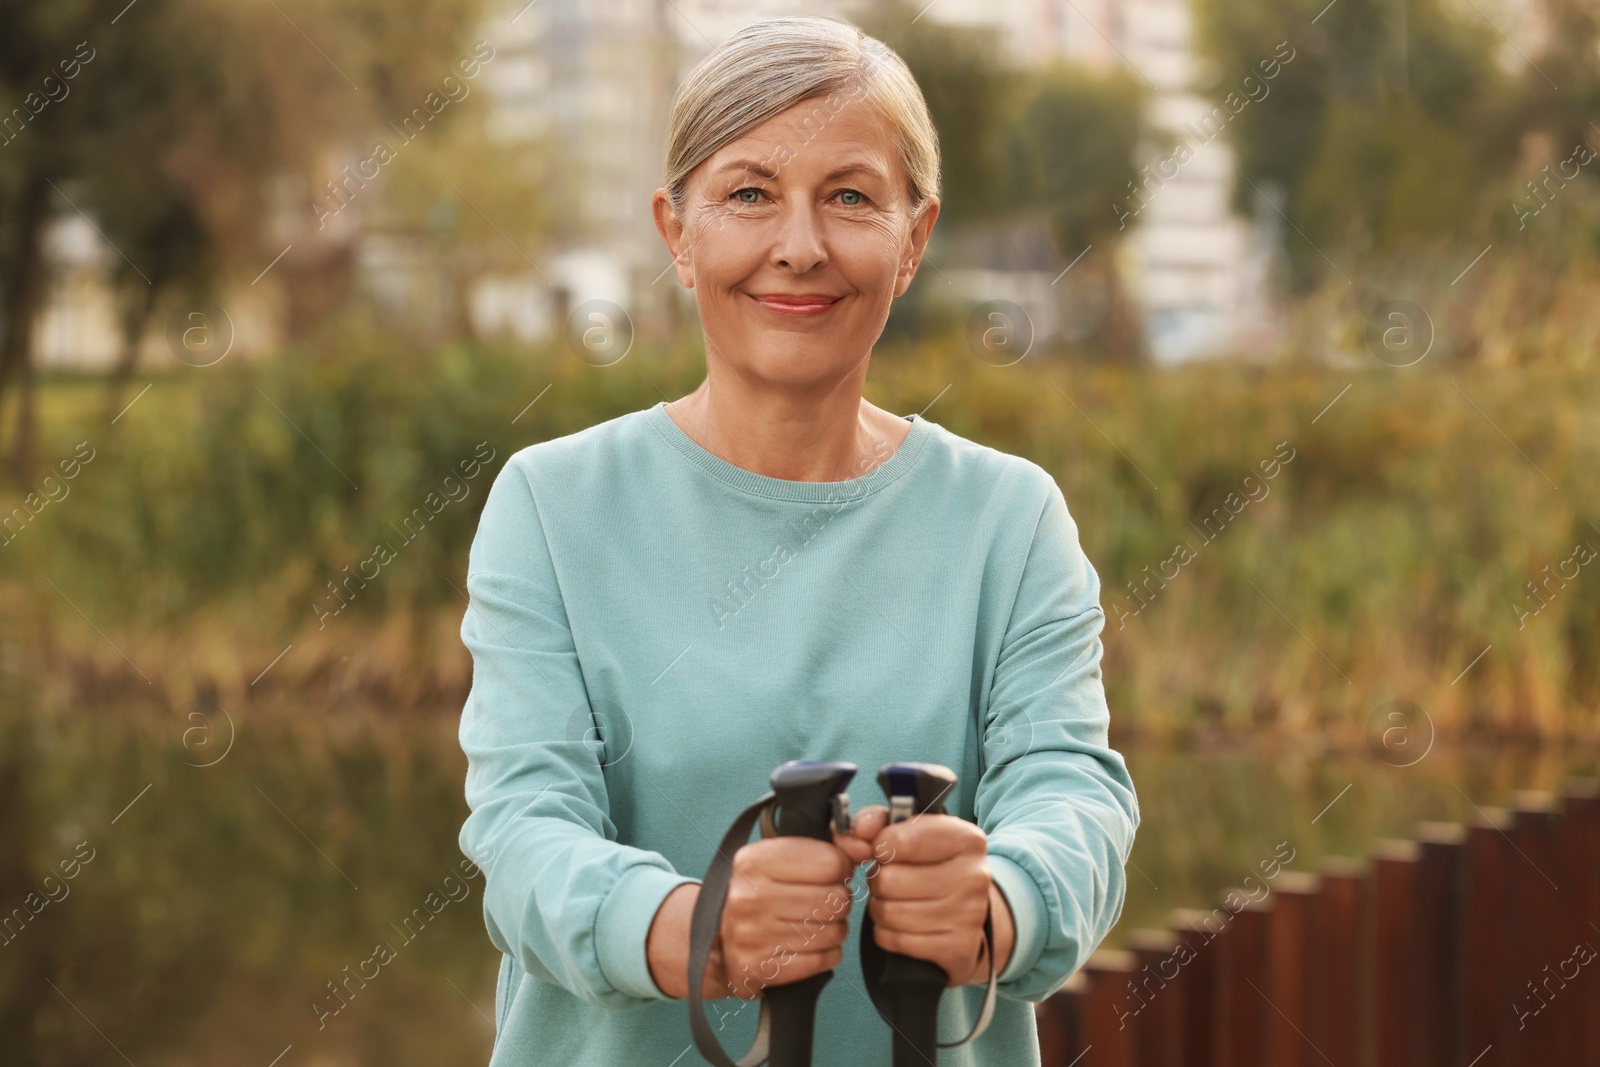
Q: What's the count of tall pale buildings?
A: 2